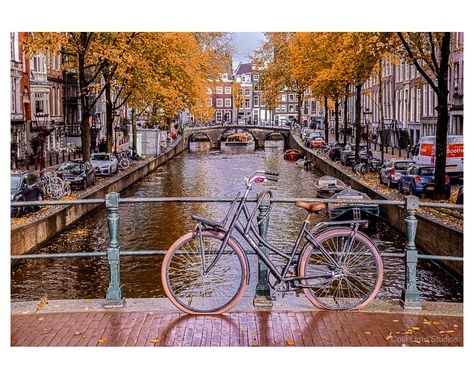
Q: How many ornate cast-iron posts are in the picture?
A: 3